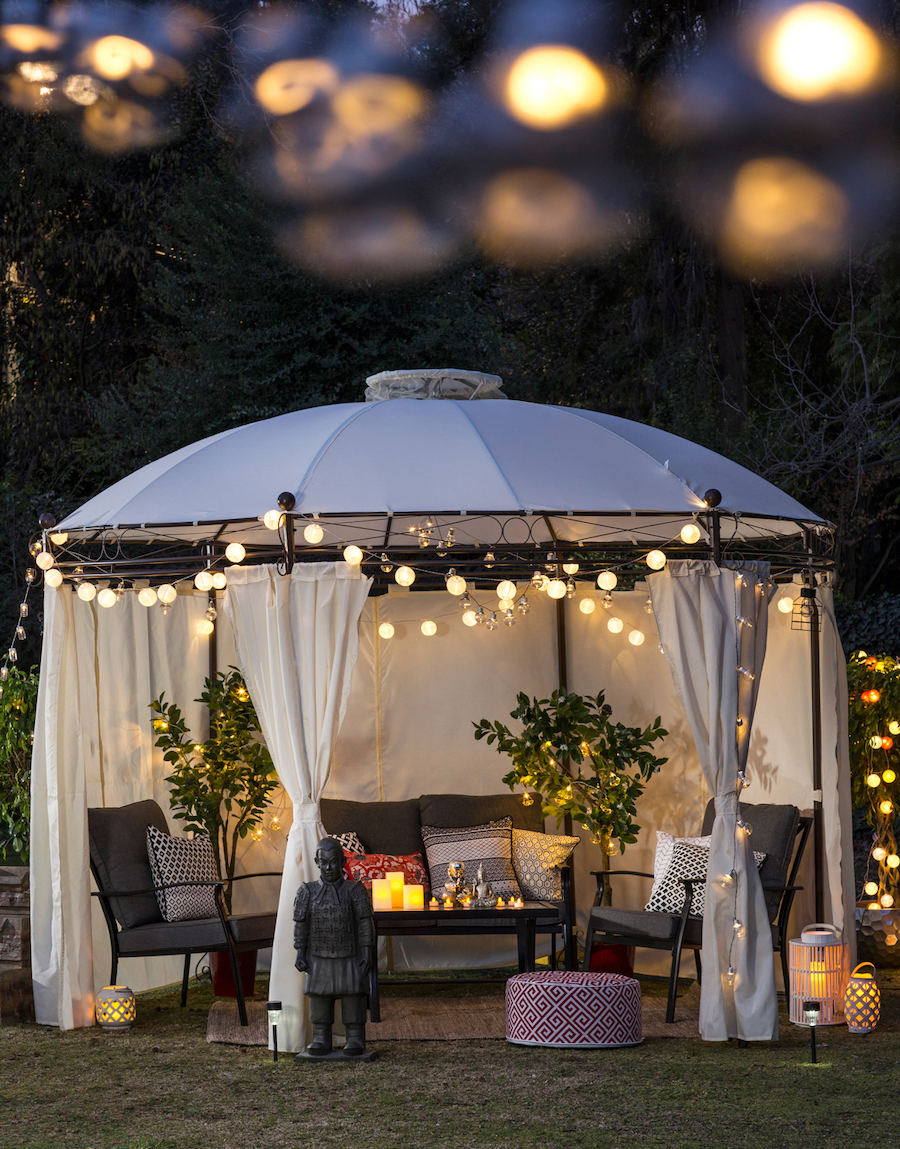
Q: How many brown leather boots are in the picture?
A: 0